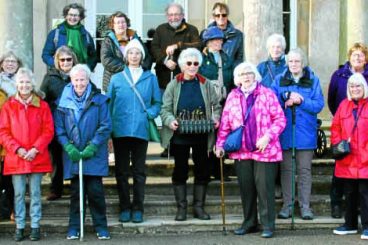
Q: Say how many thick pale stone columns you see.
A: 3